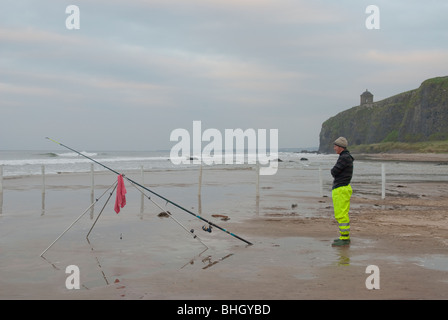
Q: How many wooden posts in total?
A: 8